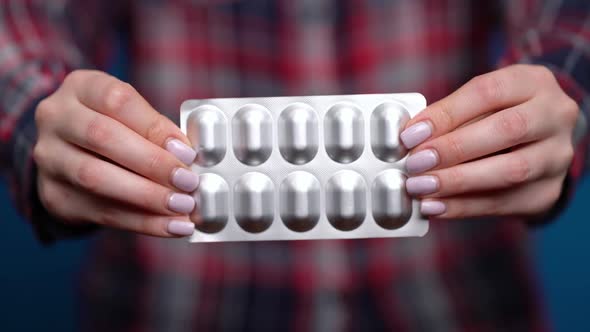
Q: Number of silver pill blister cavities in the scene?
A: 10